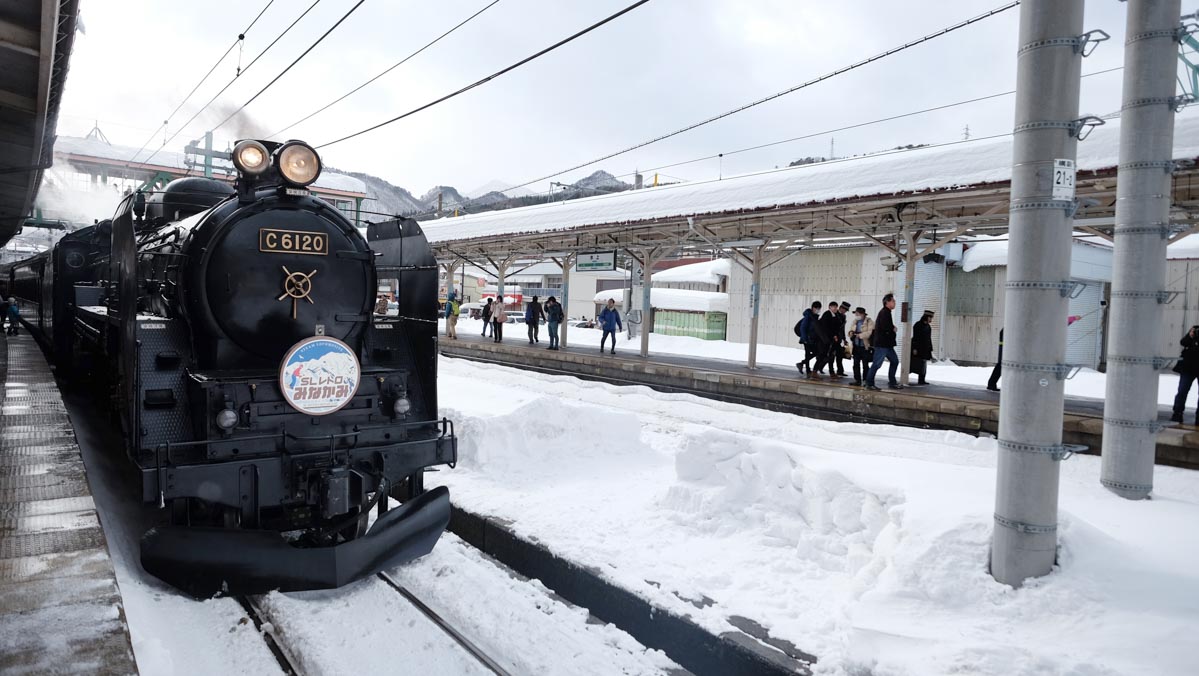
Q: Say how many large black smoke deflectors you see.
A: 2